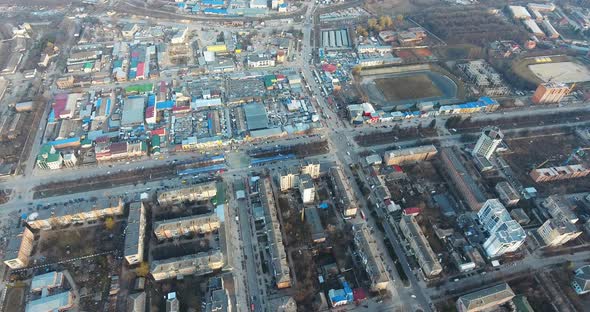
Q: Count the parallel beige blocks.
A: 3